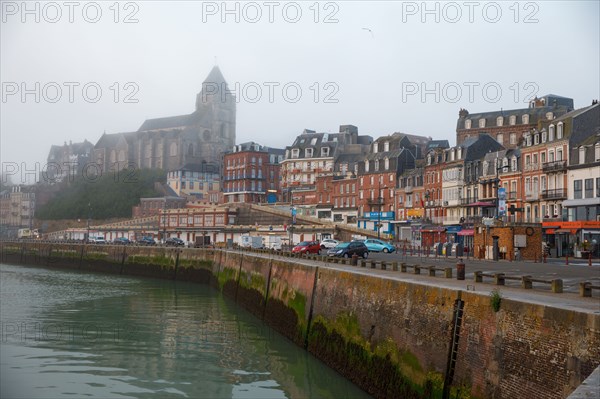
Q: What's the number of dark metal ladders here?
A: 1